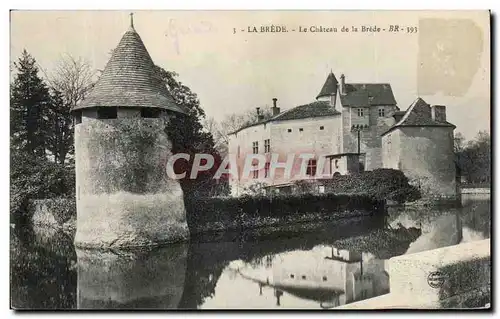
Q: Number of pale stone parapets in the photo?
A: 1